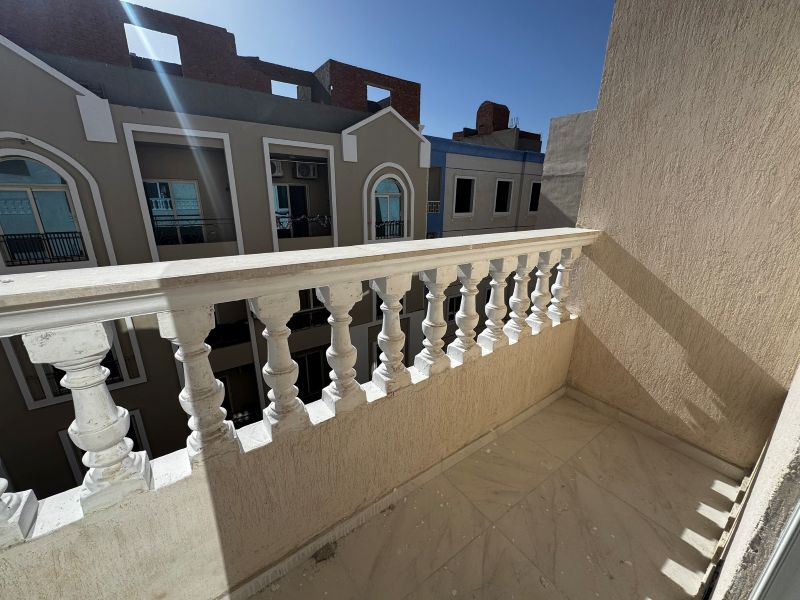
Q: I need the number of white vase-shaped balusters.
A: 12